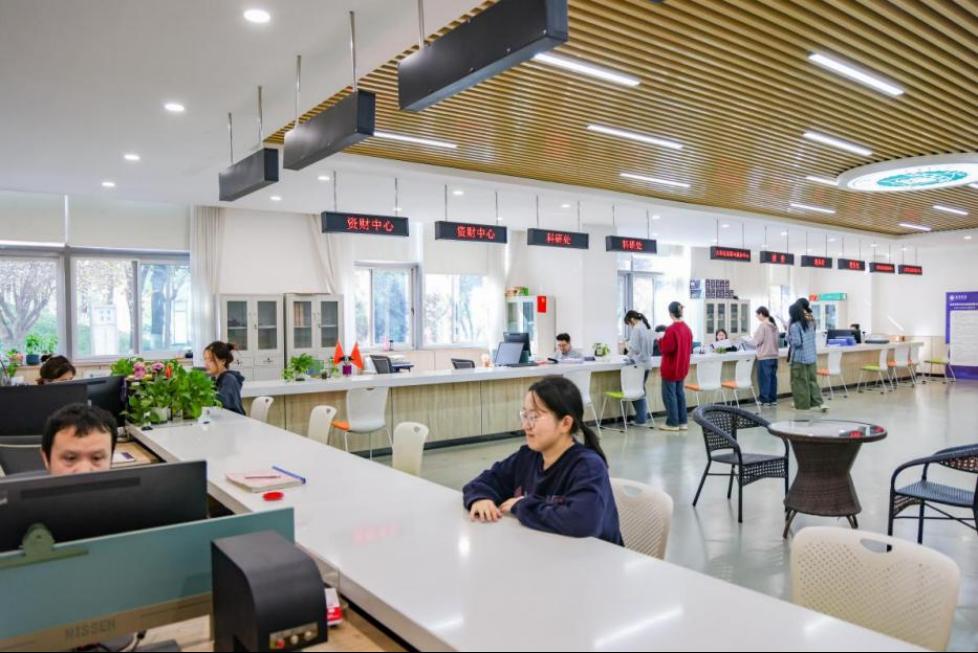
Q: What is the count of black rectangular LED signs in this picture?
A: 13